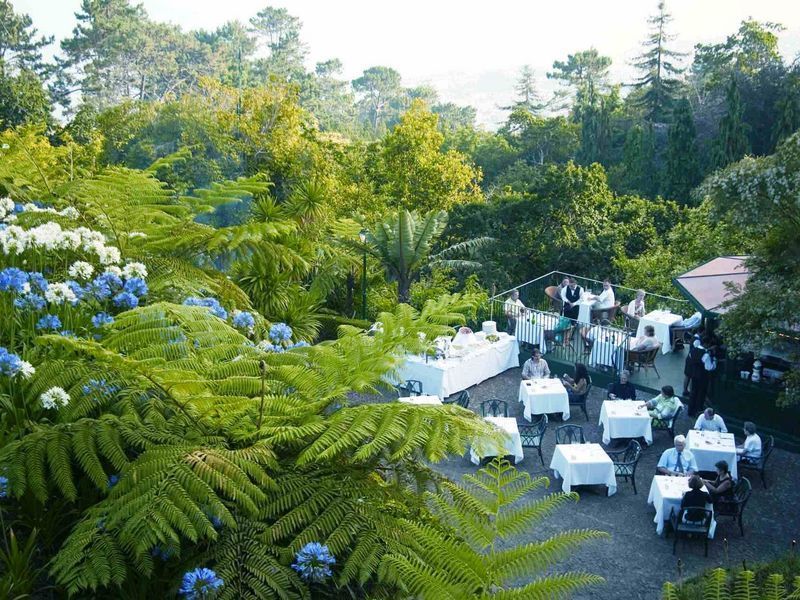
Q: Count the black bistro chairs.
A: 11